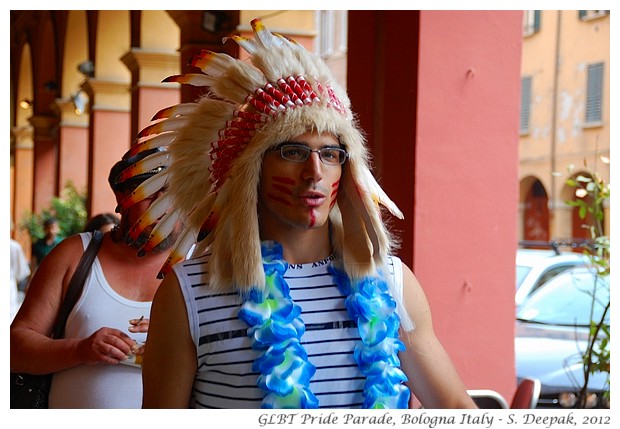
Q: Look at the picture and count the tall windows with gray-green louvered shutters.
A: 2